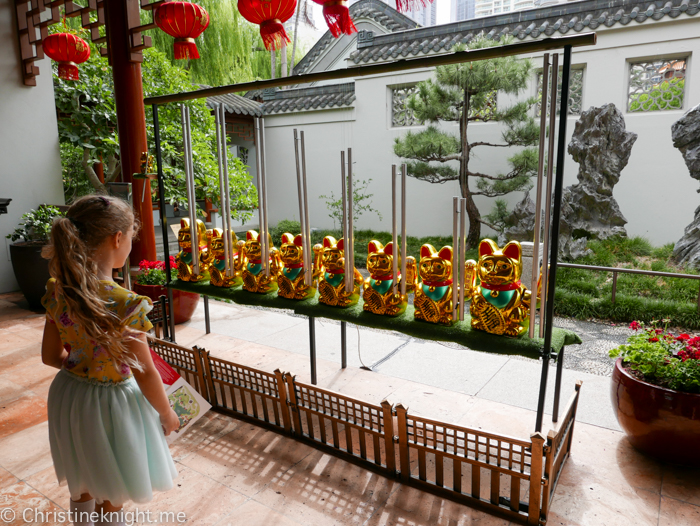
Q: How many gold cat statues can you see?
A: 8